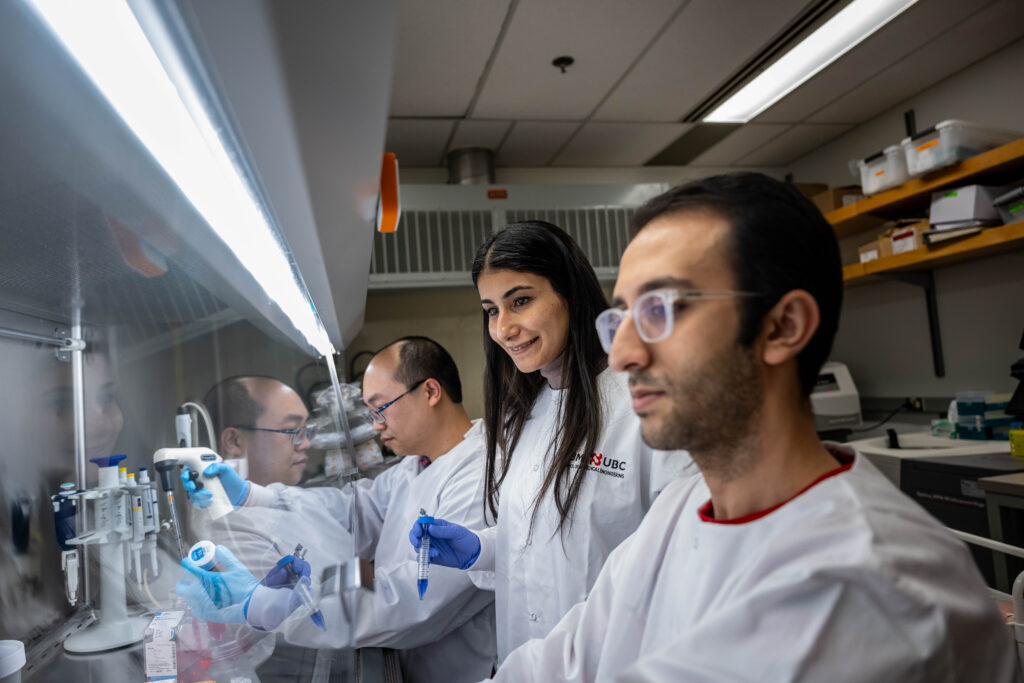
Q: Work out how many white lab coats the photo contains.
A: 3